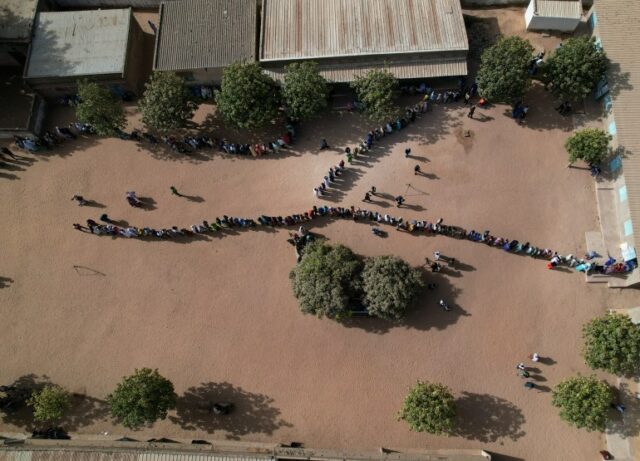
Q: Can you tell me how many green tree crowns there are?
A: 15